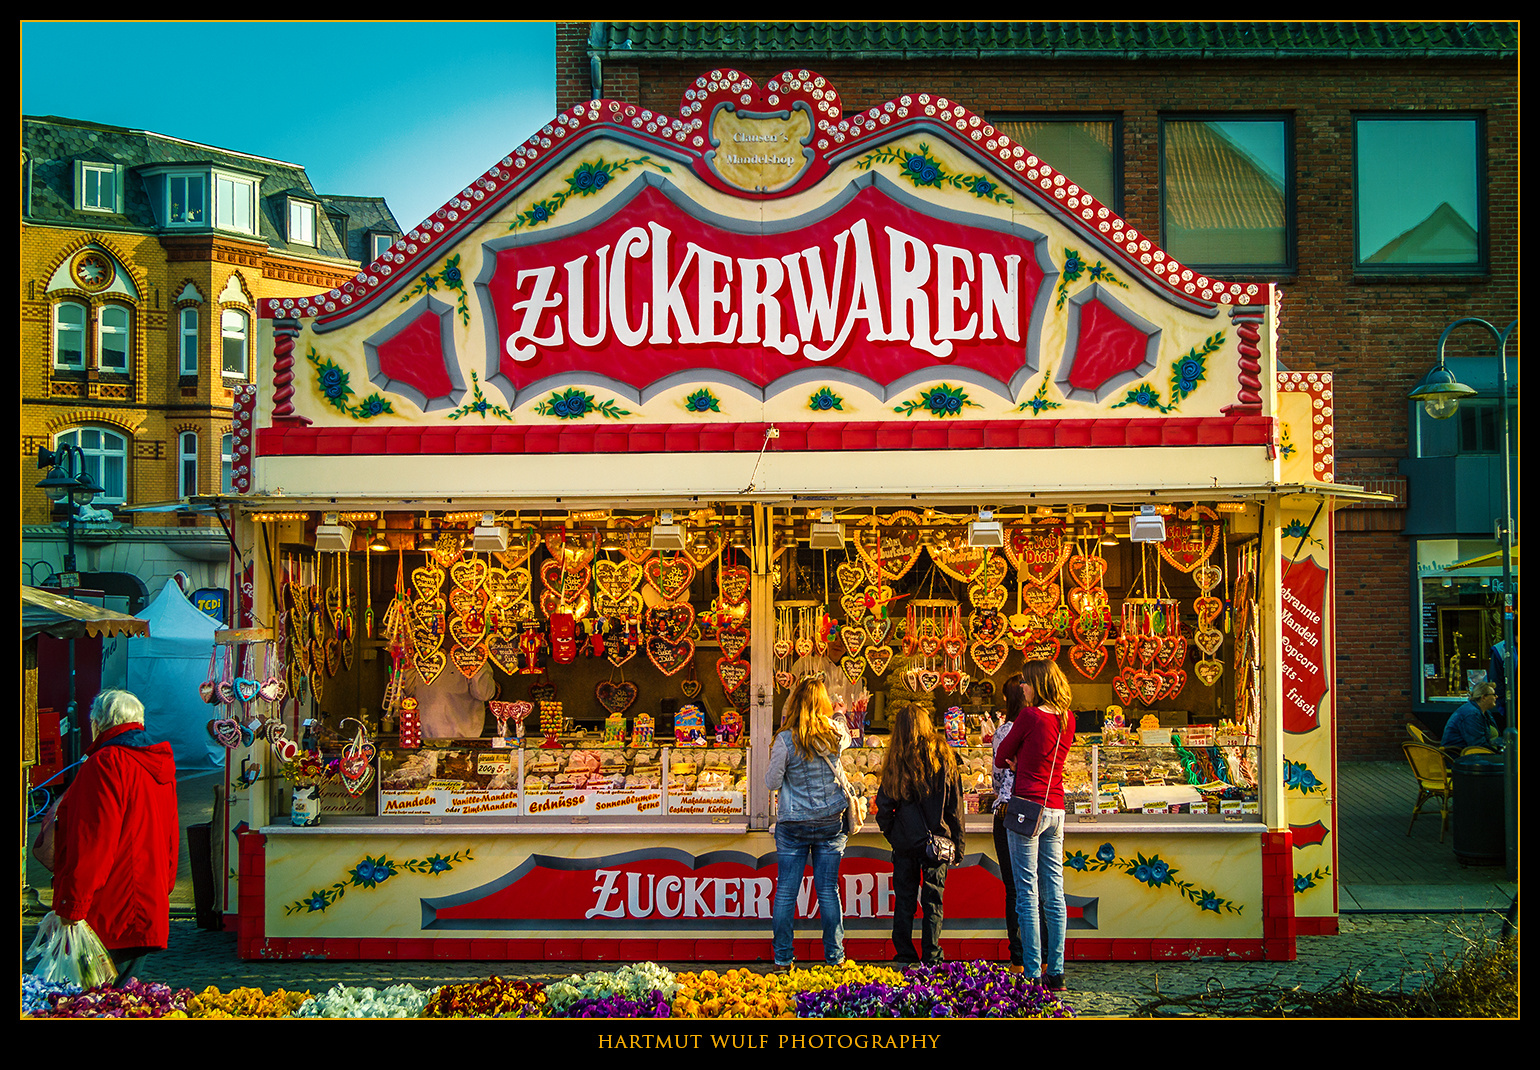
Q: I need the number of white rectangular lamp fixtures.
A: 6